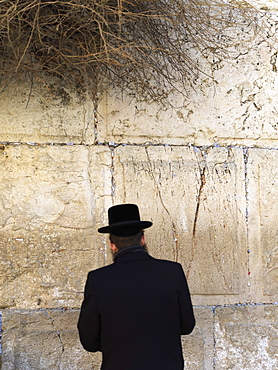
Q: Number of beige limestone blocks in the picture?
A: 7